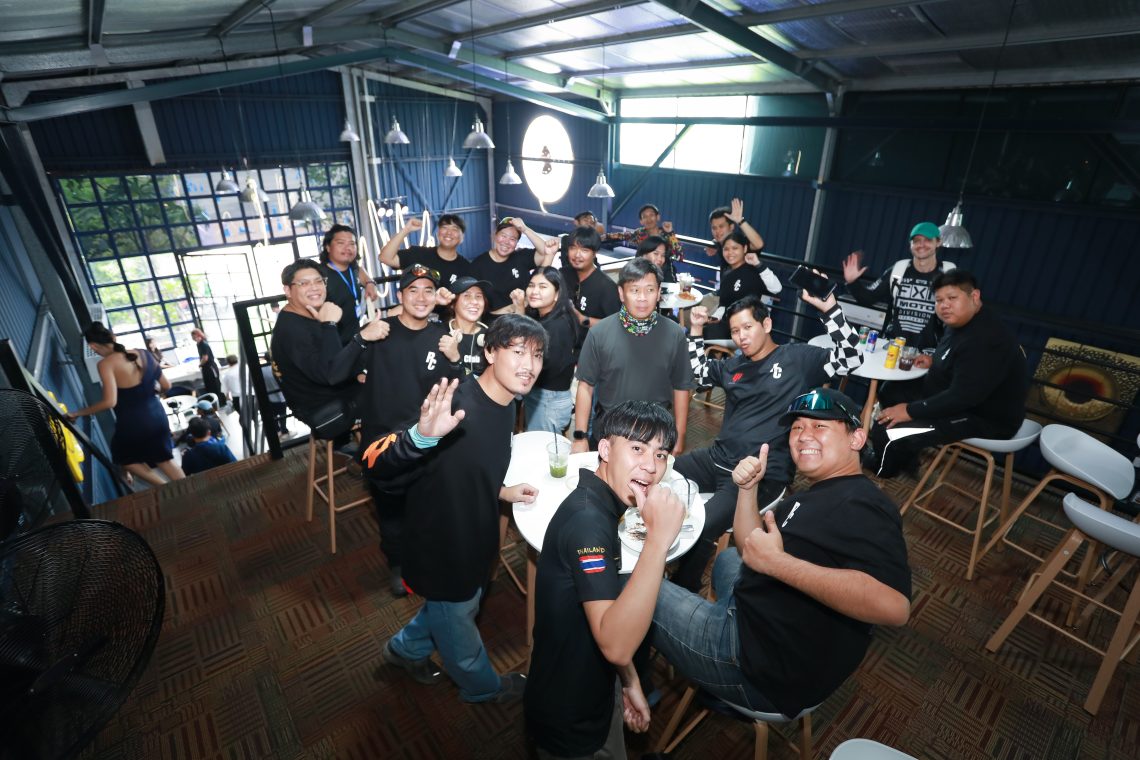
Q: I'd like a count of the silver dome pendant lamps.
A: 10